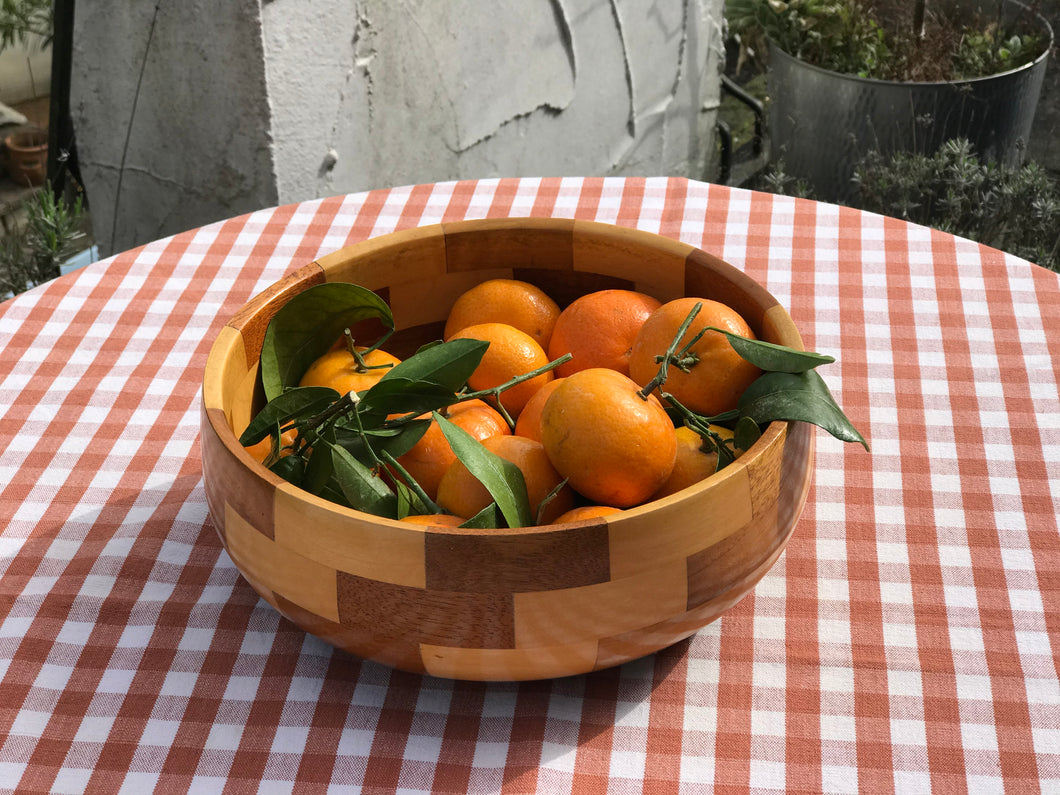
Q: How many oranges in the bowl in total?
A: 13